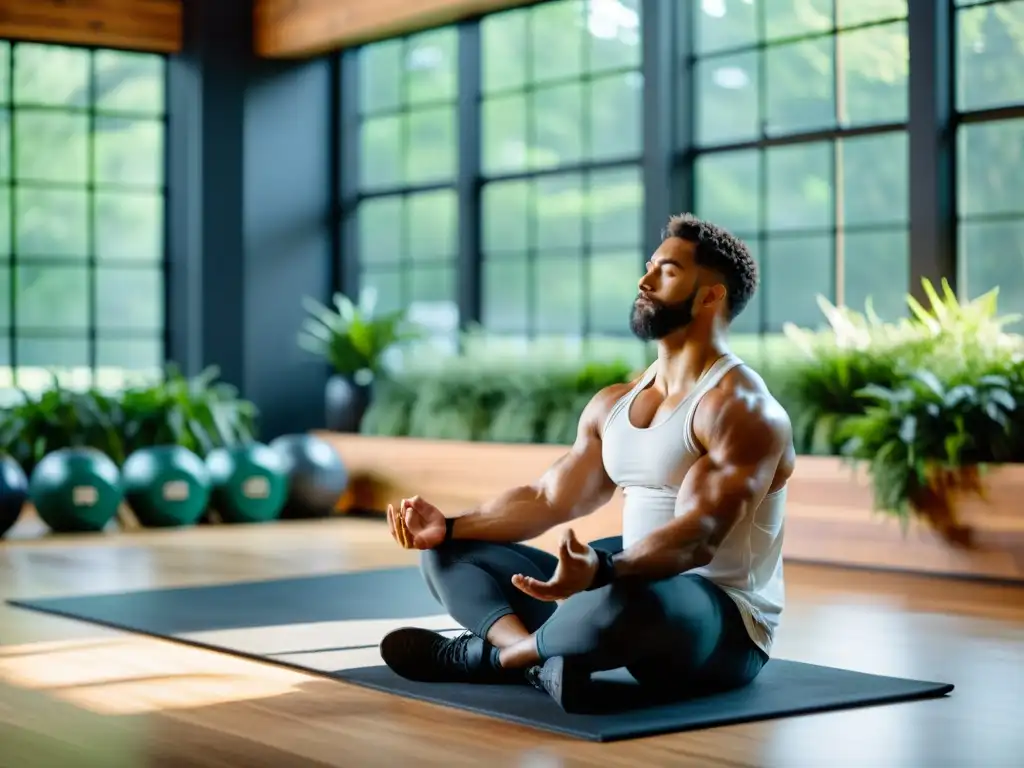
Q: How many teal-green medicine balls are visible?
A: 3